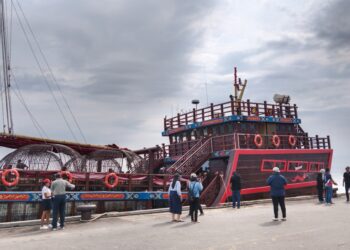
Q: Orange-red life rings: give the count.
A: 6